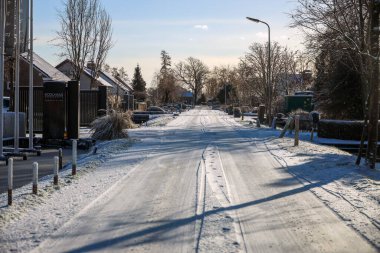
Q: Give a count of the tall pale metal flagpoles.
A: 3